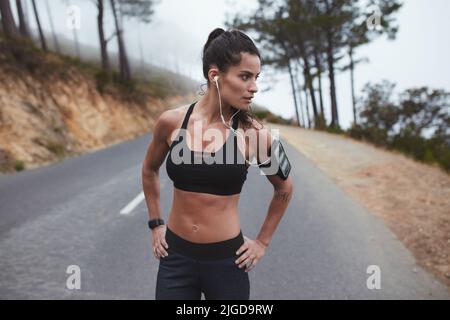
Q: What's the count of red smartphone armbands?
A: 0